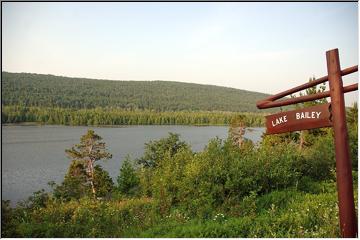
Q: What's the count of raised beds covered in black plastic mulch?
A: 0